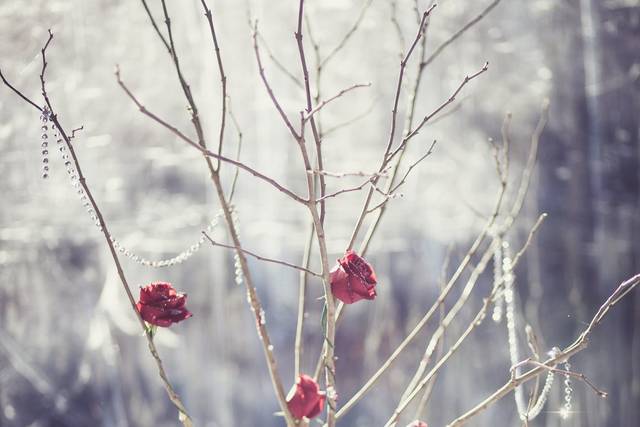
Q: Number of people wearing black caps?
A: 0